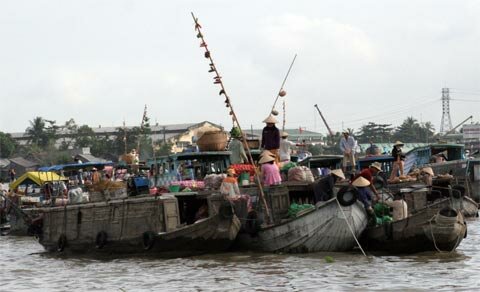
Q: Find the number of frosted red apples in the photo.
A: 0